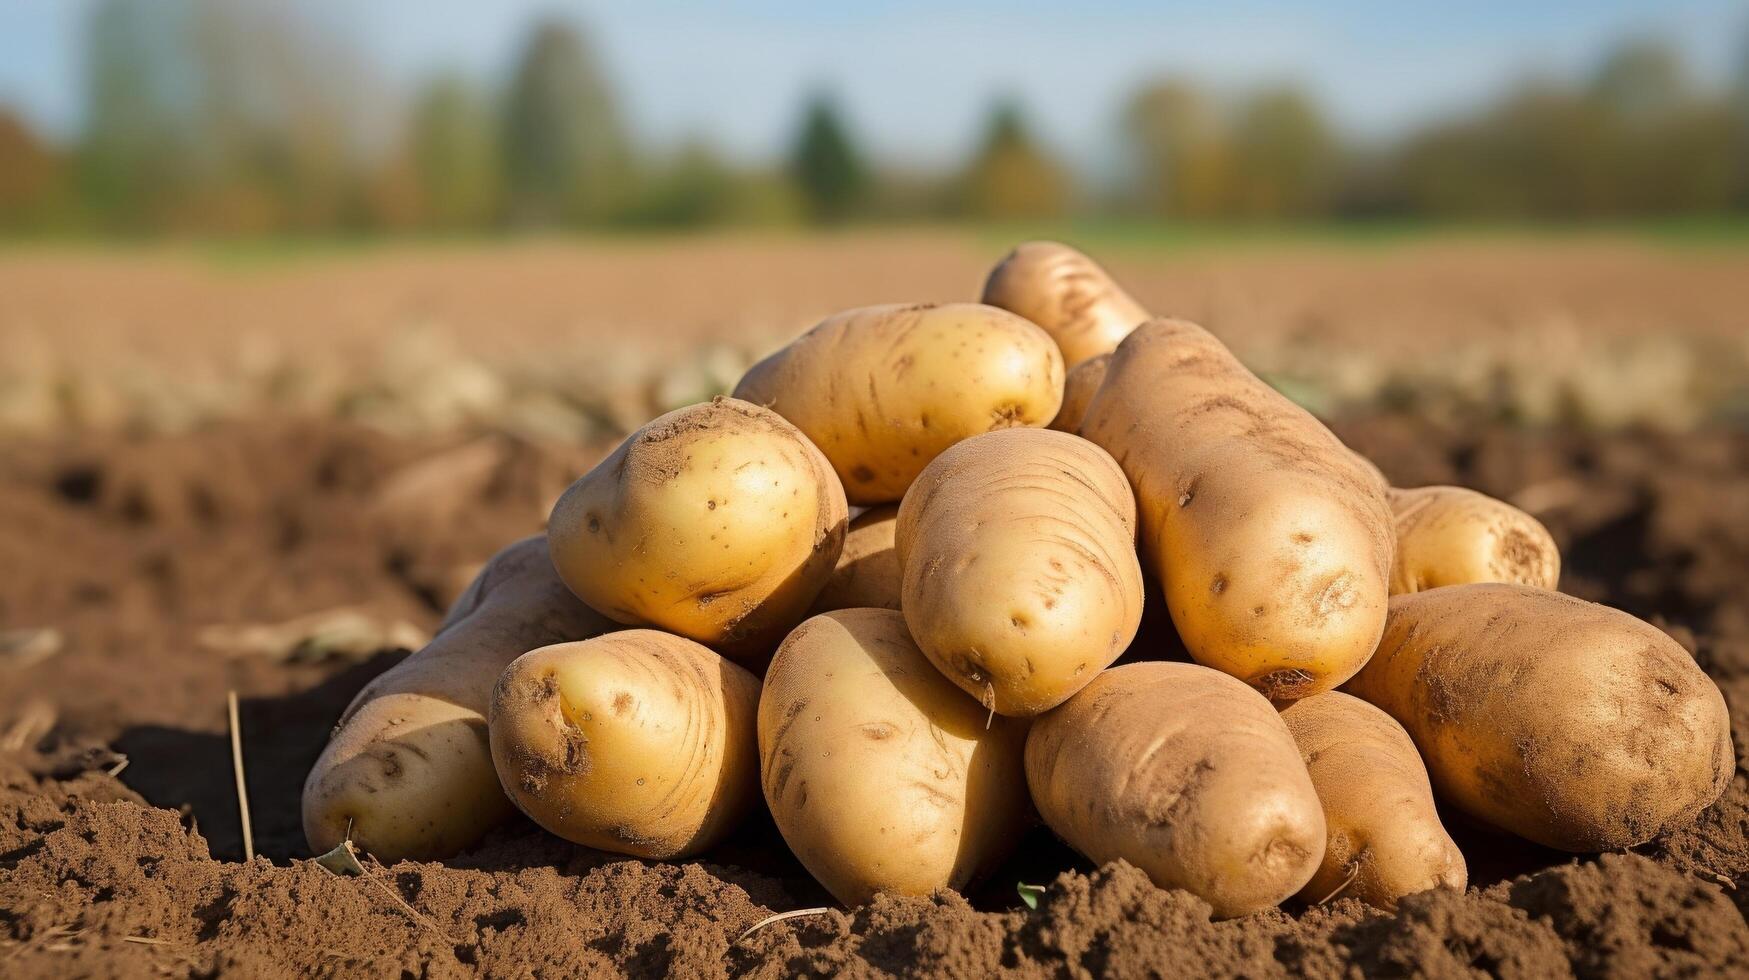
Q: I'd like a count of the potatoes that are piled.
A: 14